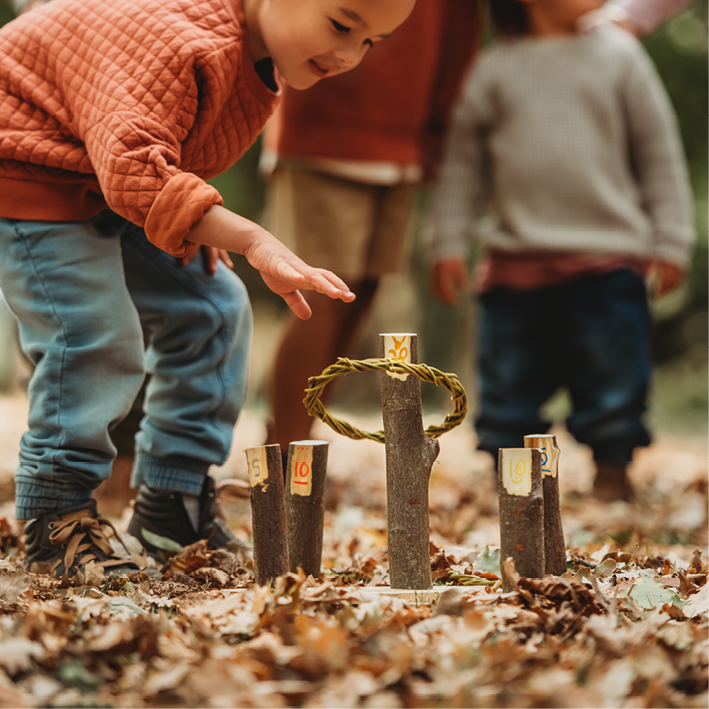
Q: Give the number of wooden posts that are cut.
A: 5